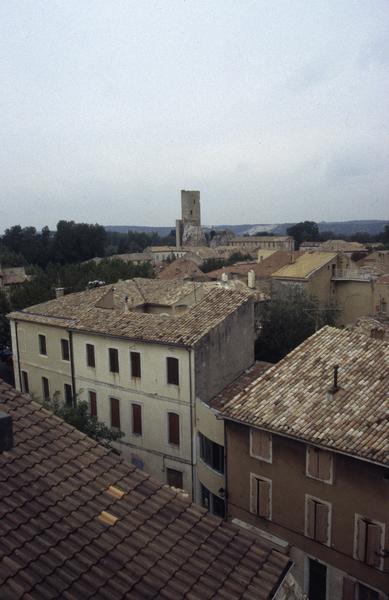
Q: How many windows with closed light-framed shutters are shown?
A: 5